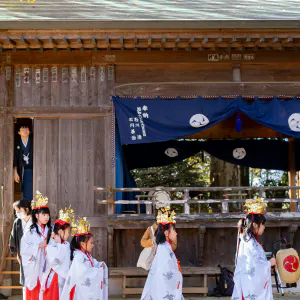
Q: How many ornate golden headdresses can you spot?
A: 5